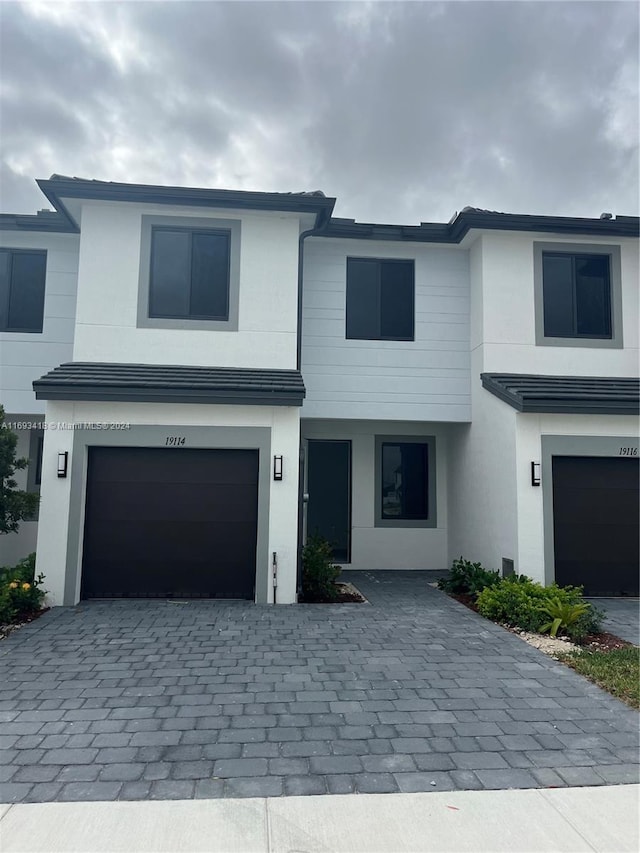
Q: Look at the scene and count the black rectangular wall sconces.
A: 3